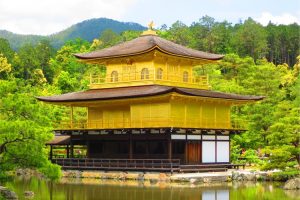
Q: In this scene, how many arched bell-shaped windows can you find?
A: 4